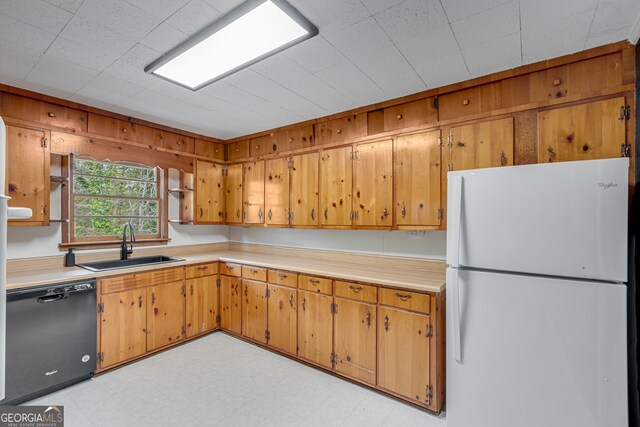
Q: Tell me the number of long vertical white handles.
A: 2